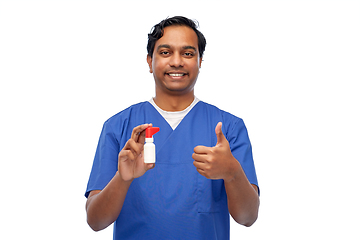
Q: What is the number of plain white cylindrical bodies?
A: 1